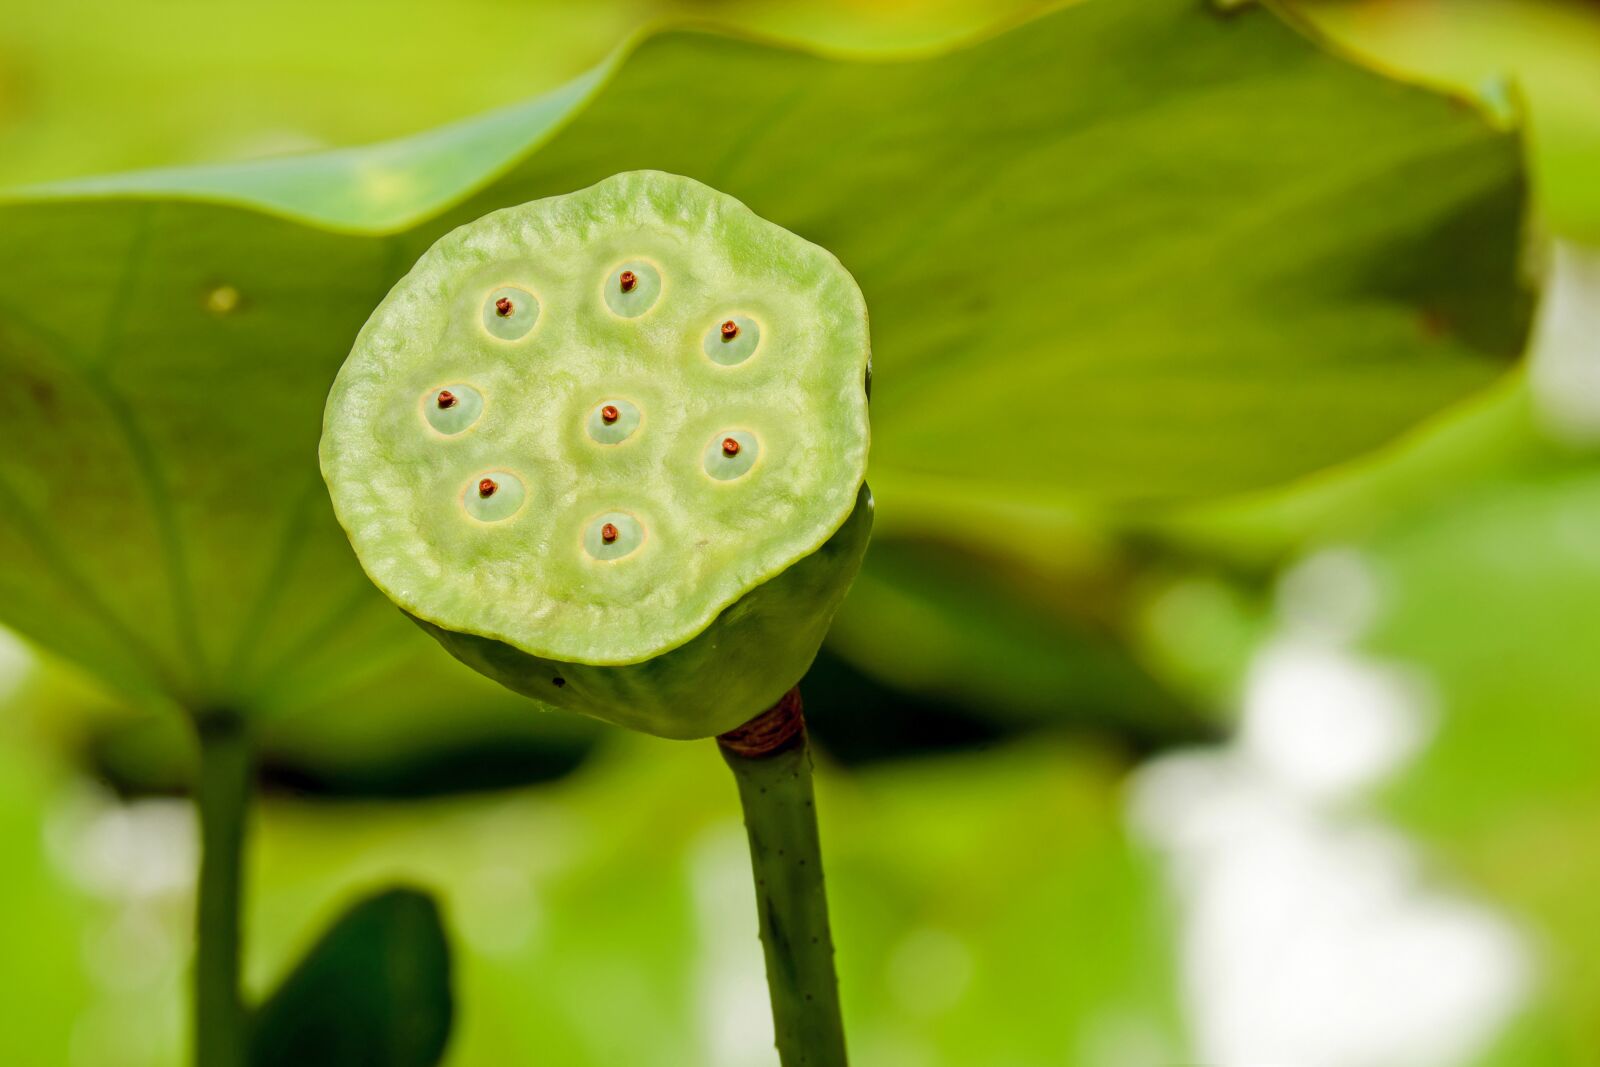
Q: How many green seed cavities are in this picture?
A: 8